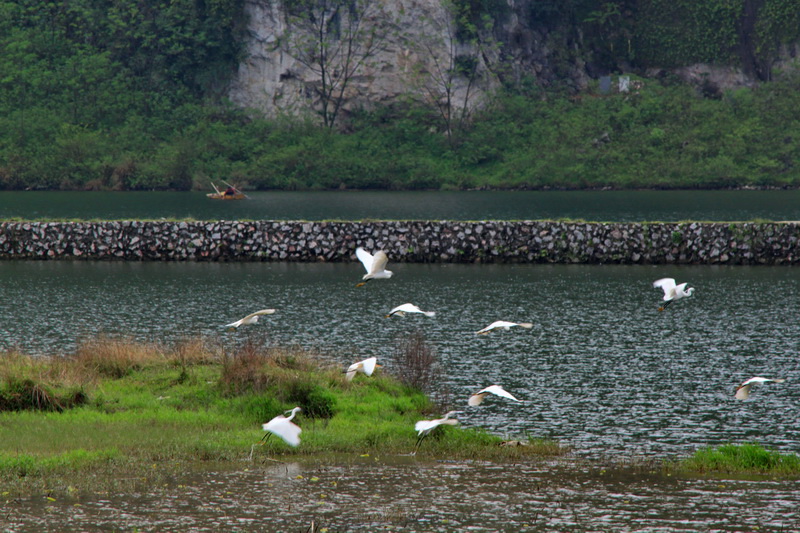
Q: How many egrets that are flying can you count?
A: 10